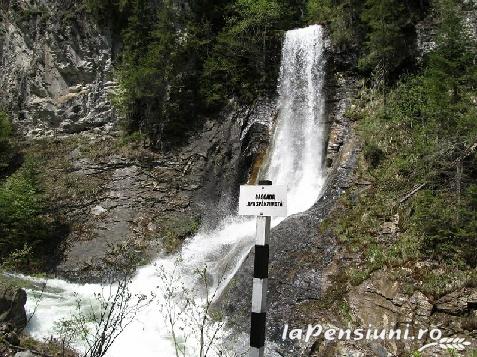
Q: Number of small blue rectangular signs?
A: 0